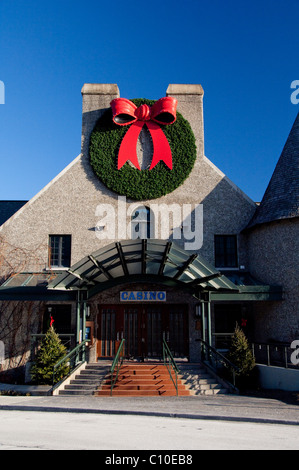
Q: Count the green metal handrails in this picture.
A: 4